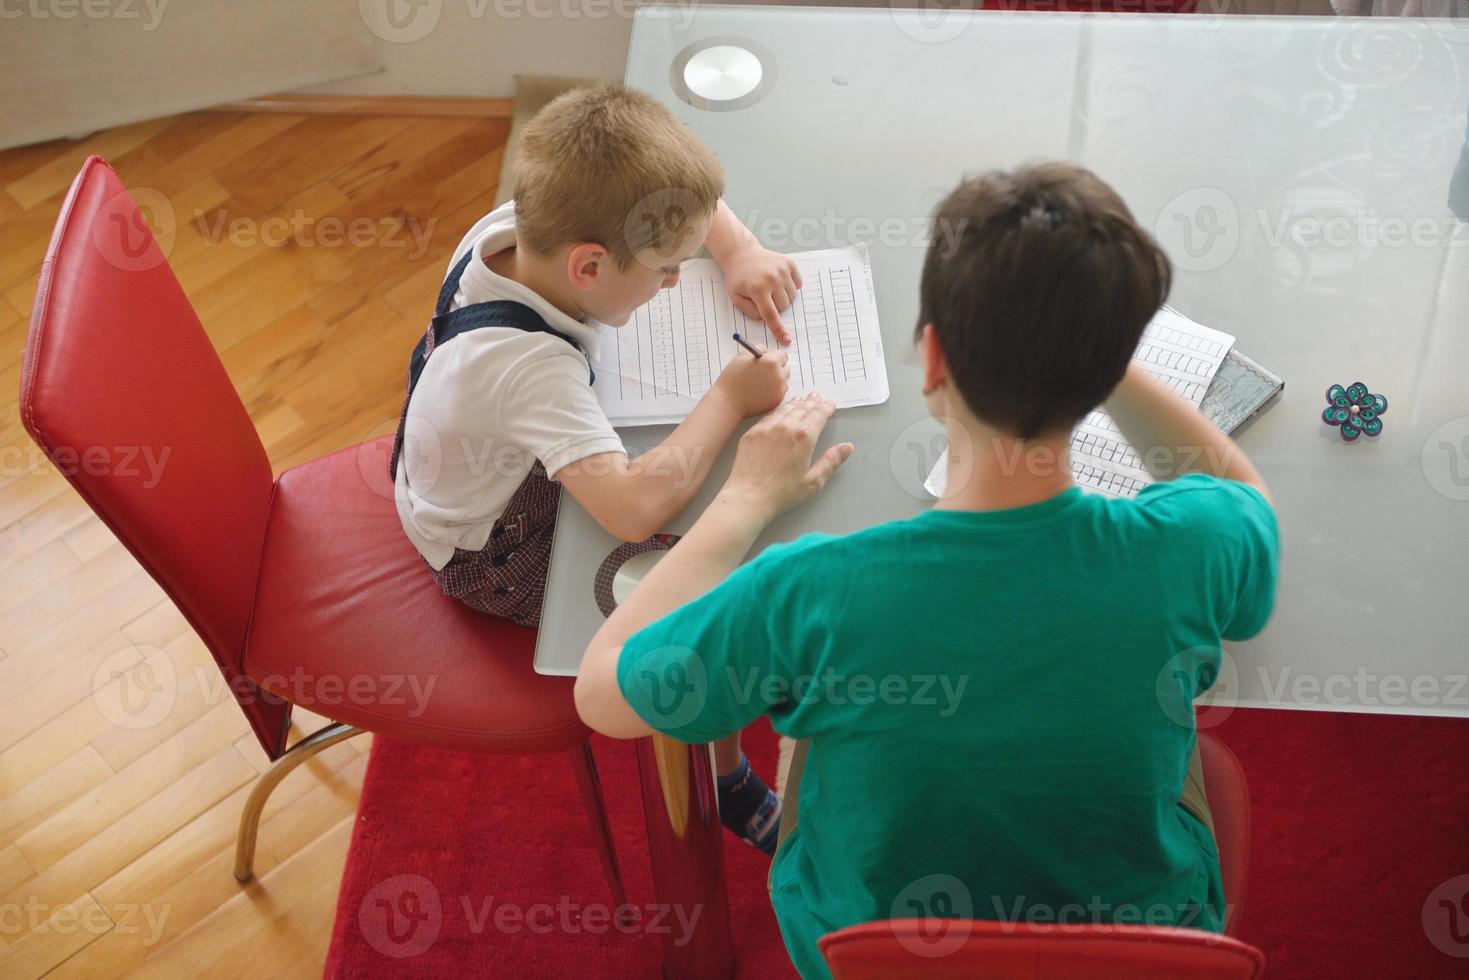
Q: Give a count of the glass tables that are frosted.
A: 1